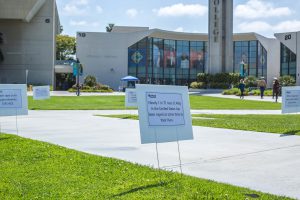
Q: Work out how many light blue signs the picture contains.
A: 5